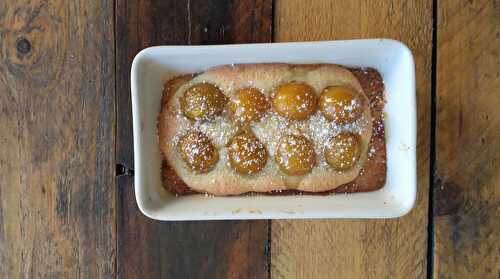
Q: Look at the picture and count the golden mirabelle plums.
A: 8